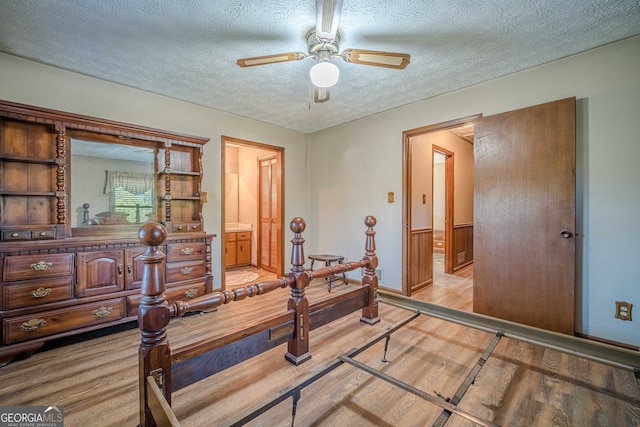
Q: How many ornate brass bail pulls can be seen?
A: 7